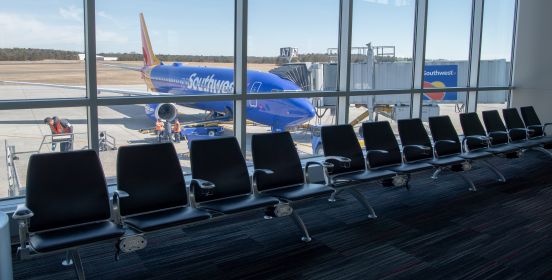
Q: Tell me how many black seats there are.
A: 12